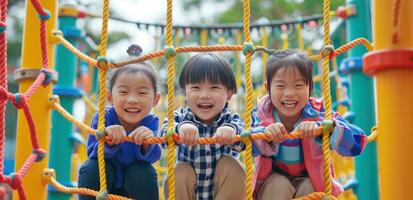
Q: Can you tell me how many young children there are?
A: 3